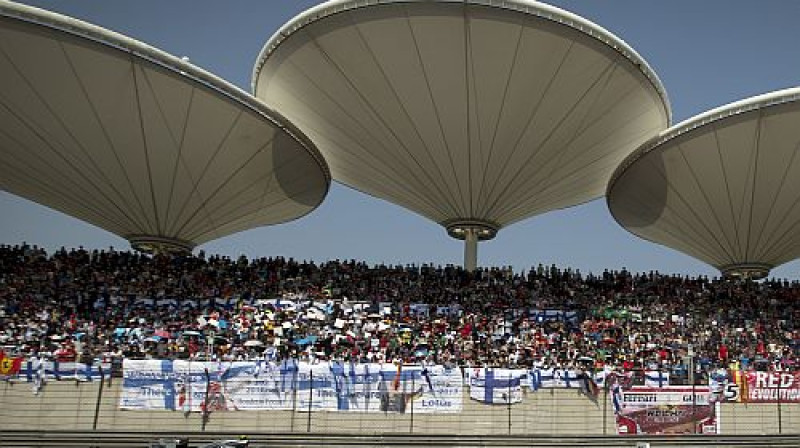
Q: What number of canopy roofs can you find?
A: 3